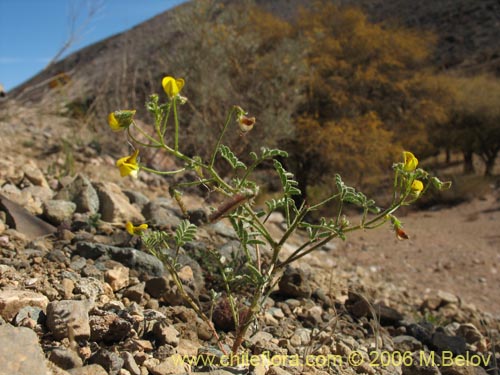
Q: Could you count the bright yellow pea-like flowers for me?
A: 6